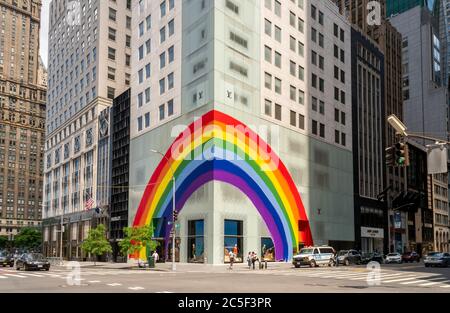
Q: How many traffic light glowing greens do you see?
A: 1